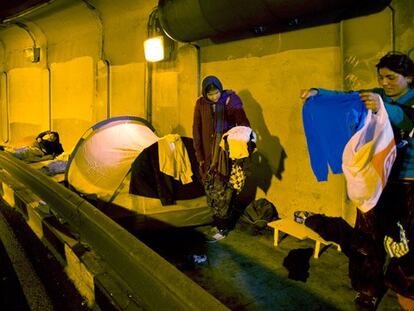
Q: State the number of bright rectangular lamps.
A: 1